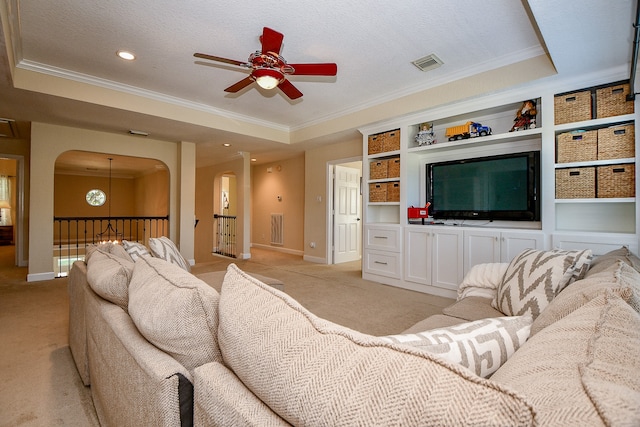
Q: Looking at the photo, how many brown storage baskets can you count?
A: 12